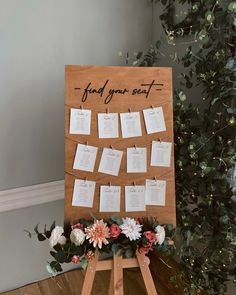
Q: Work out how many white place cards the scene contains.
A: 12